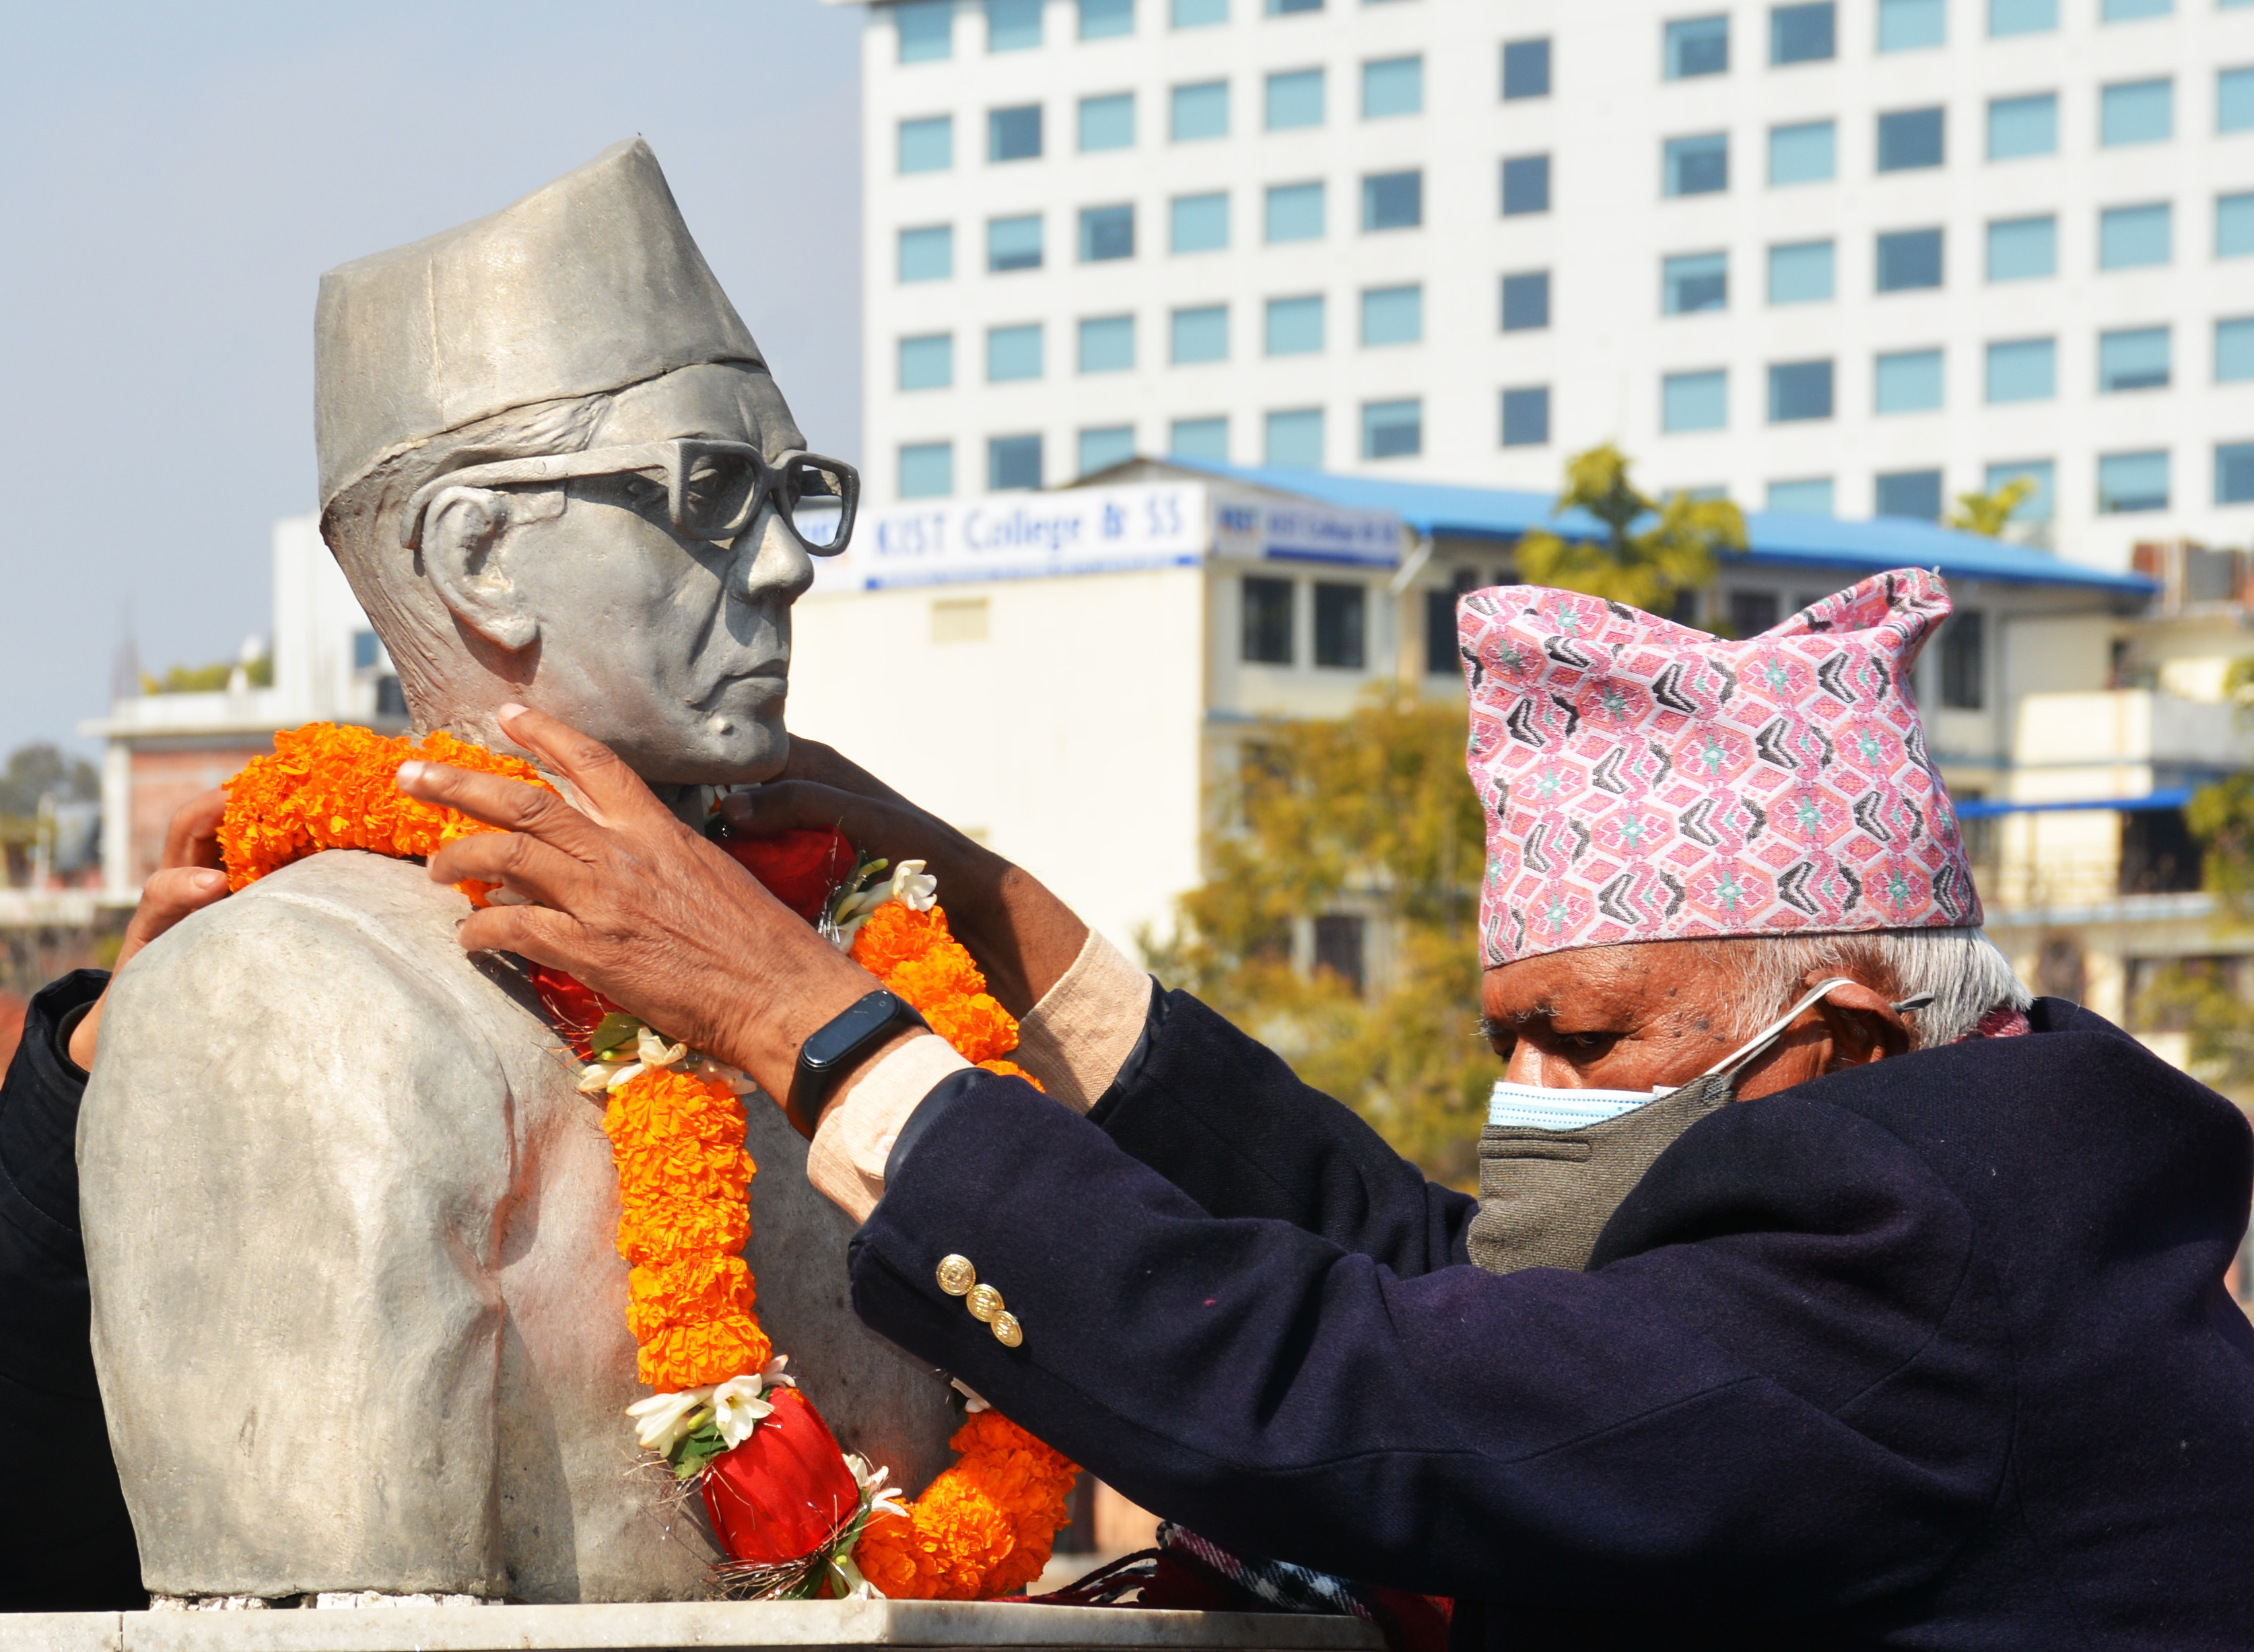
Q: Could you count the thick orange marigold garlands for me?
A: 1